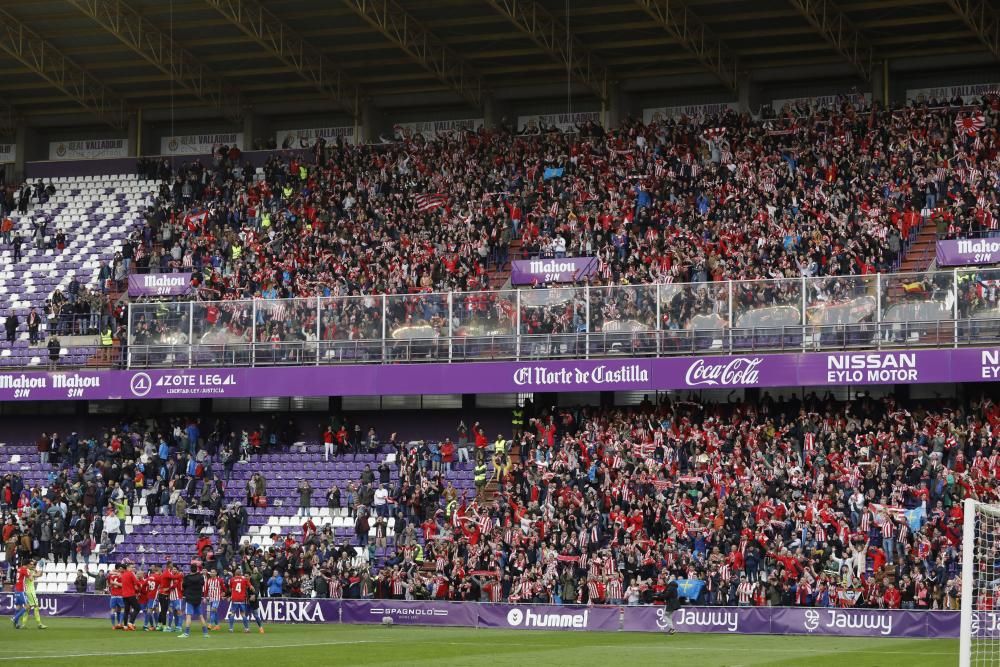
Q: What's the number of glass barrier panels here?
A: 13